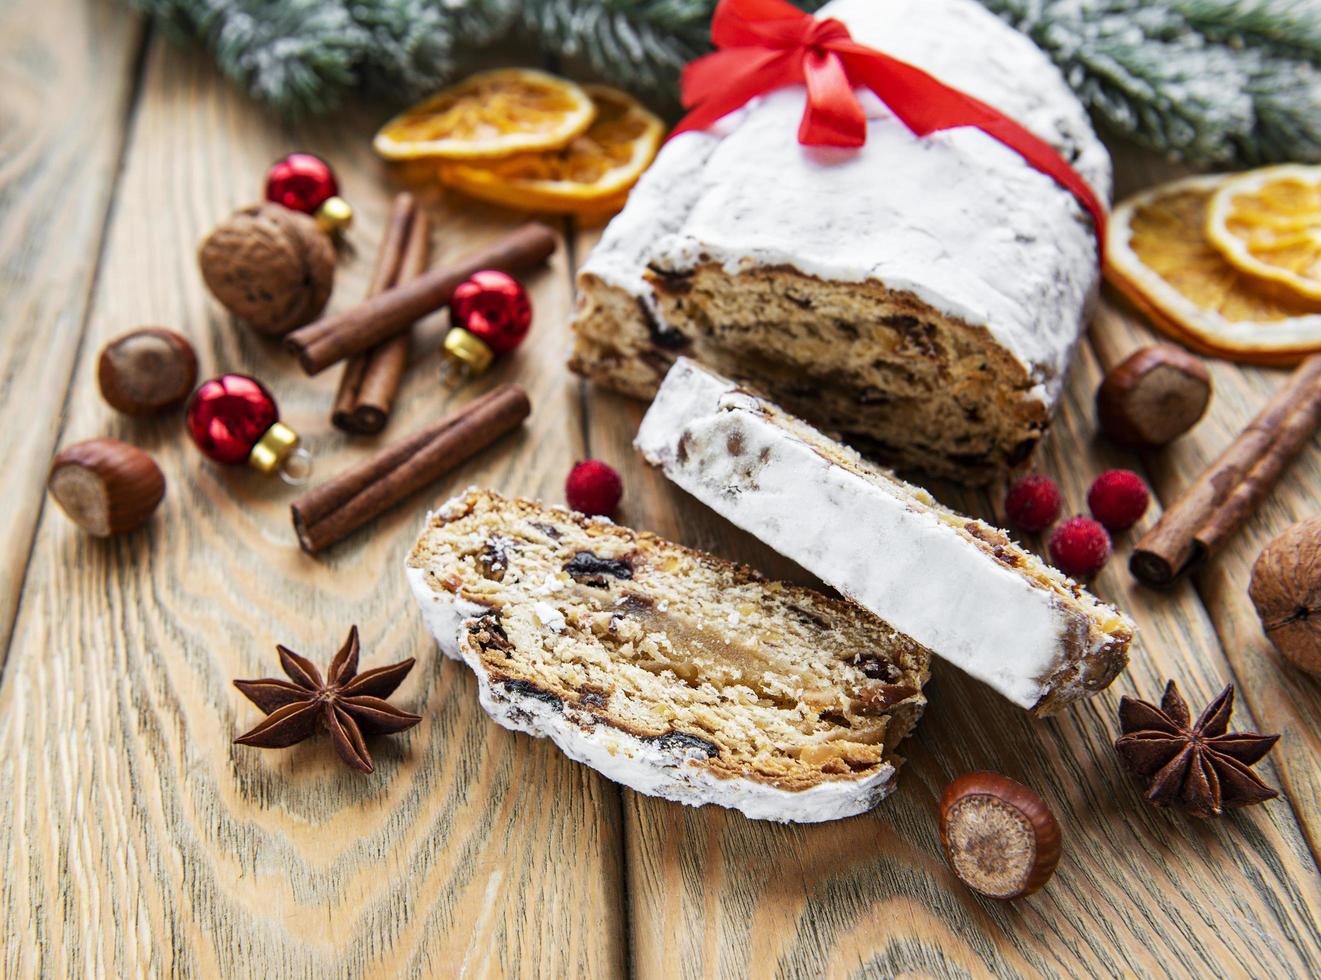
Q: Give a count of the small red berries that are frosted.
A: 4